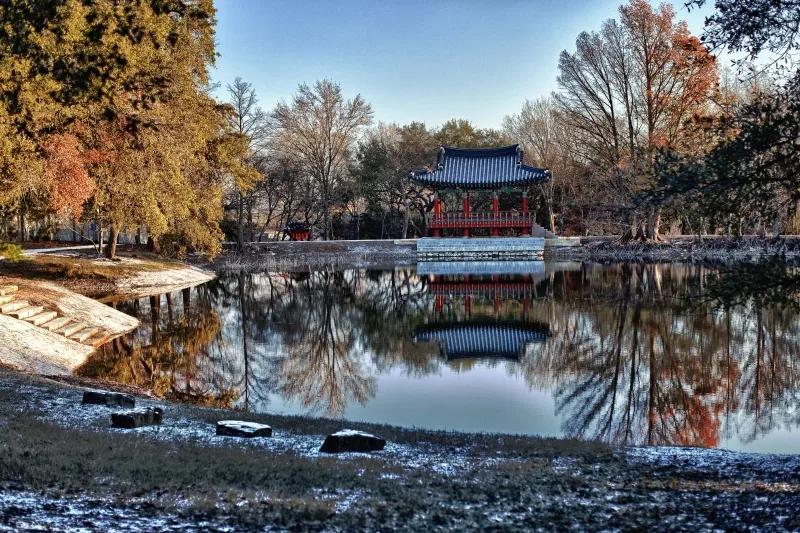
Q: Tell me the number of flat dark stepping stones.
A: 4